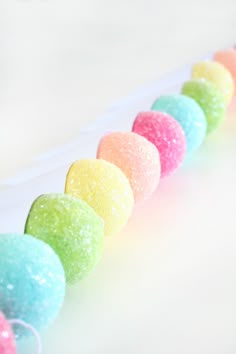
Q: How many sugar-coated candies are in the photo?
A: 10